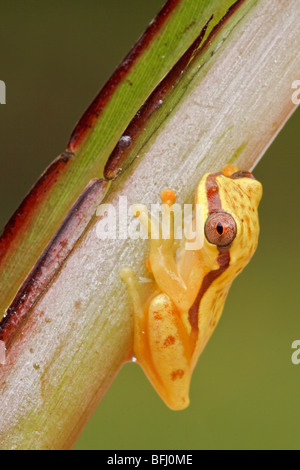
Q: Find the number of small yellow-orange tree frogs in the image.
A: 1